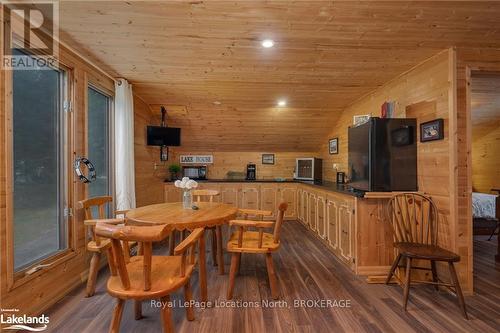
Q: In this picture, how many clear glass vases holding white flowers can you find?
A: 1